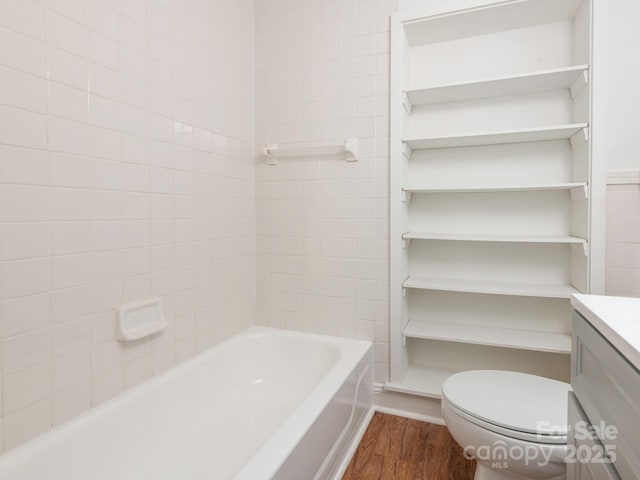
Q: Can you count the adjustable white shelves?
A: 6